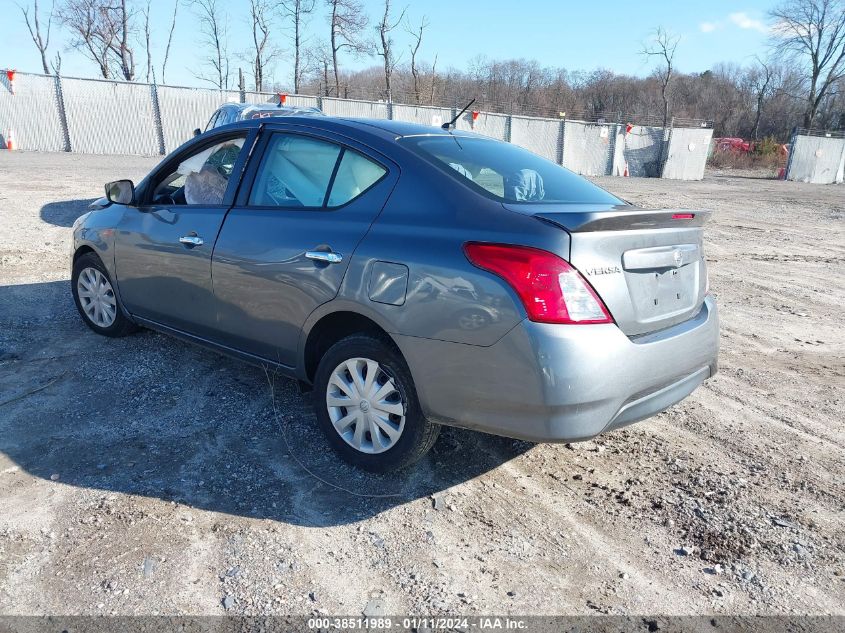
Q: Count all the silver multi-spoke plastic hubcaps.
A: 2